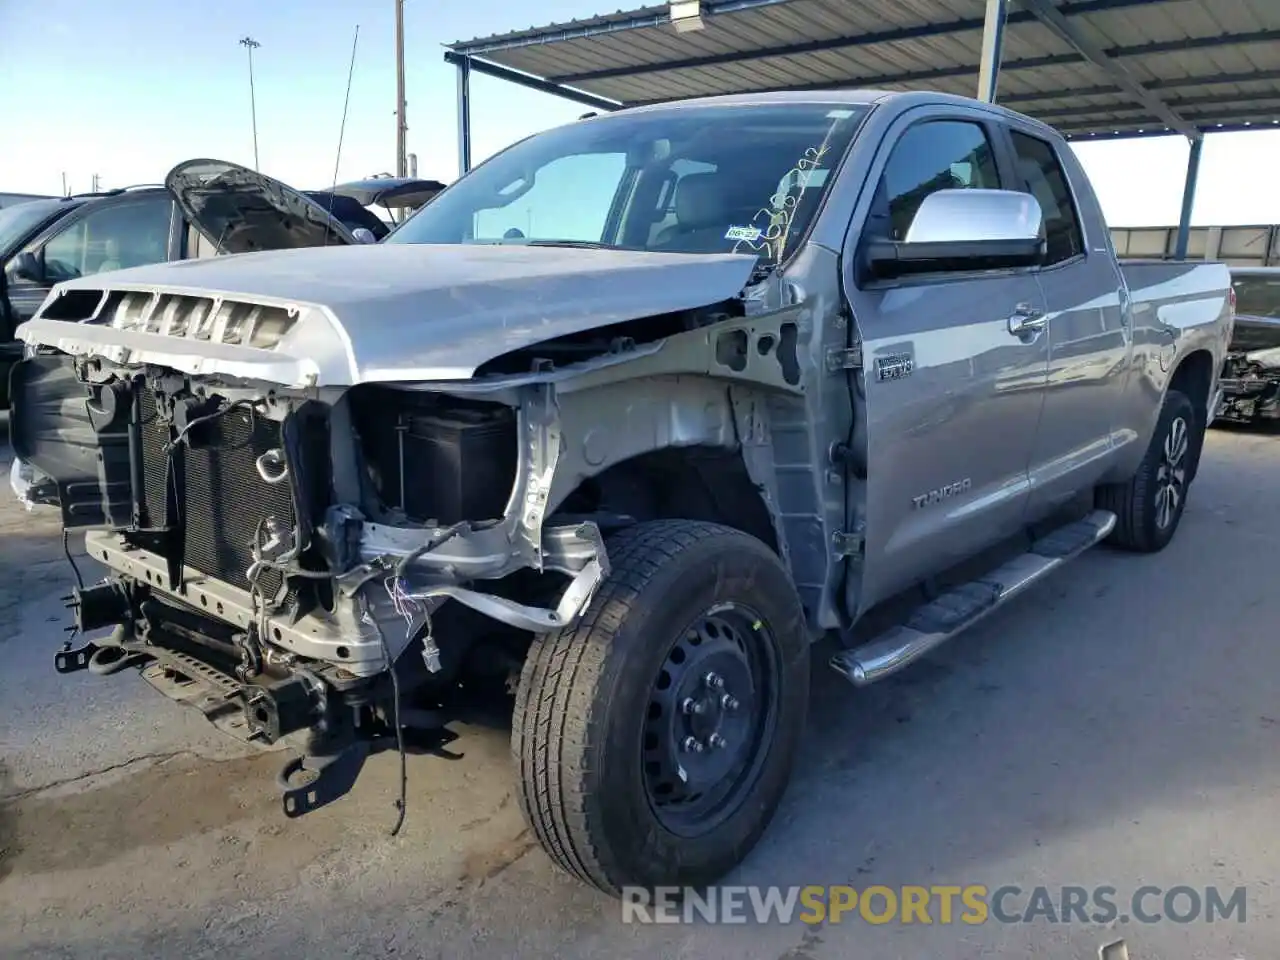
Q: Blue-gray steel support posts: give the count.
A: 3